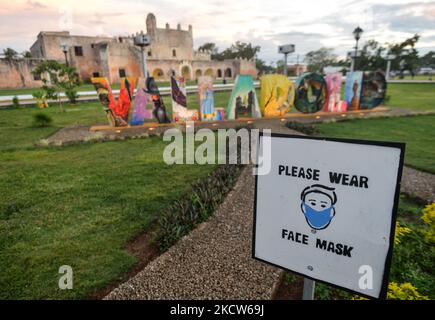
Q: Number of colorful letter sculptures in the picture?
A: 10